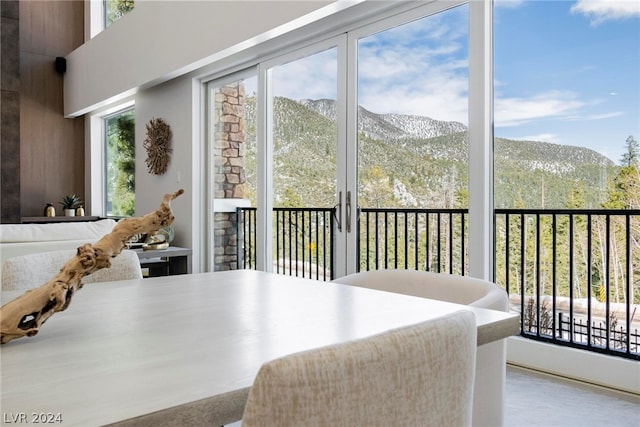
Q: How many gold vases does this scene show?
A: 2